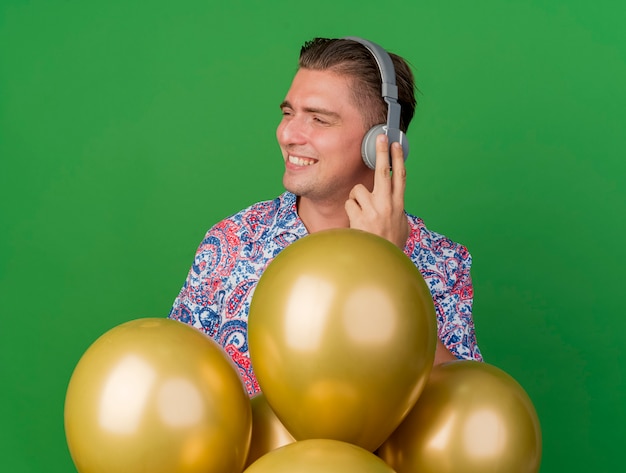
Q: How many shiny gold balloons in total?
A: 5